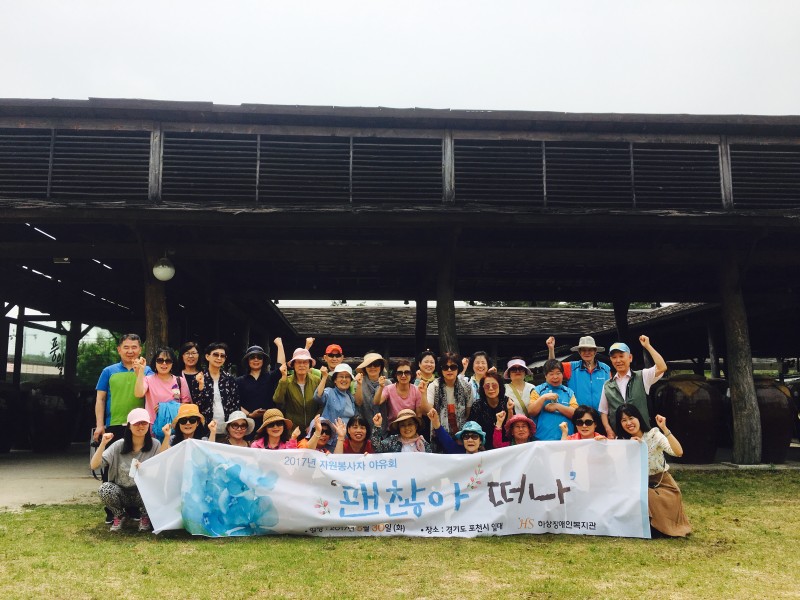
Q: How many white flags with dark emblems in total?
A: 0